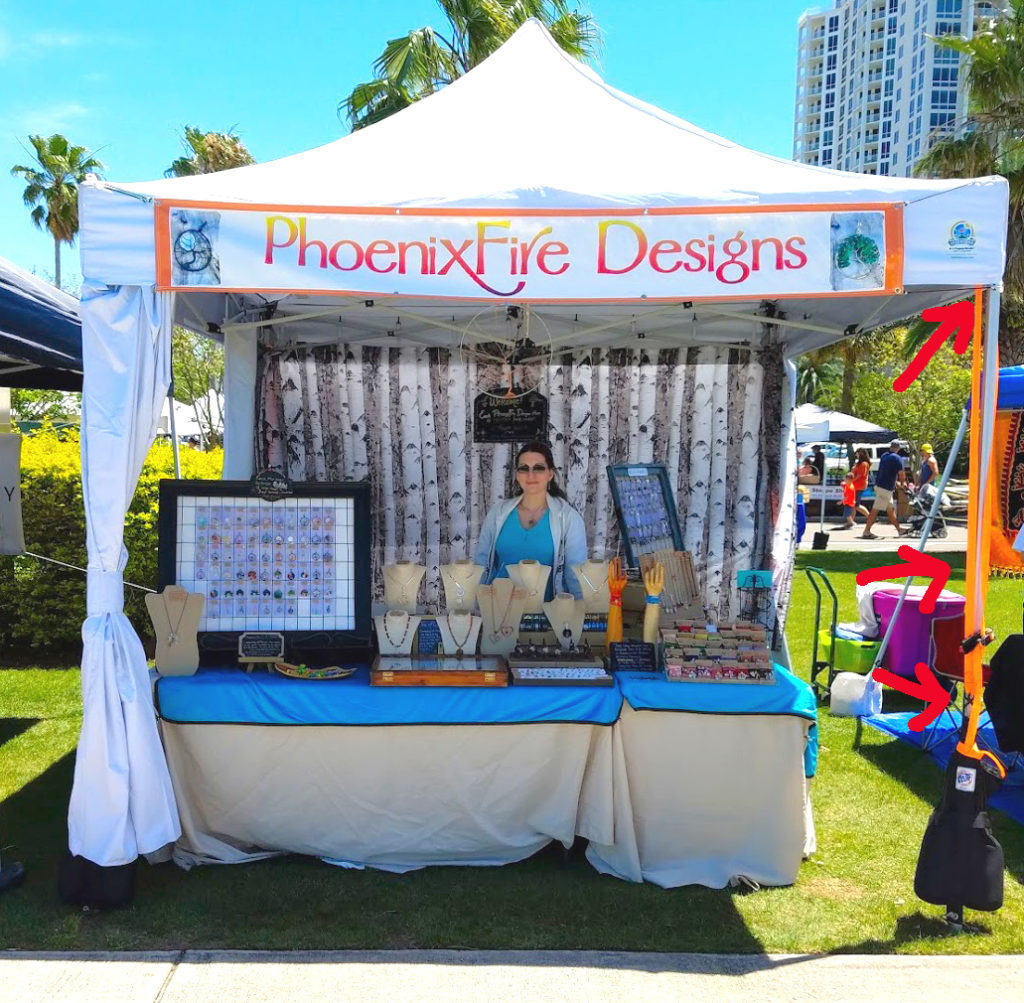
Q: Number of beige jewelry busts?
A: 9